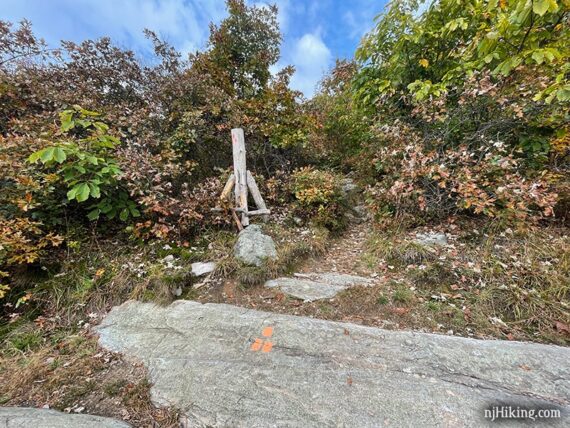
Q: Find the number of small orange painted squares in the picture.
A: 3